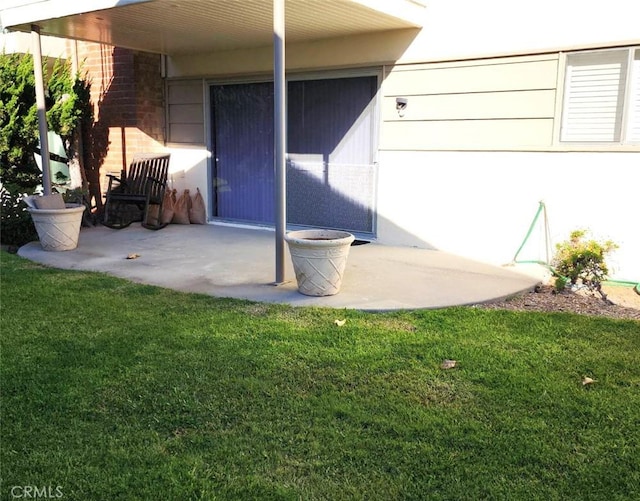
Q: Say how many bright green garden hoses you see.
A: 1